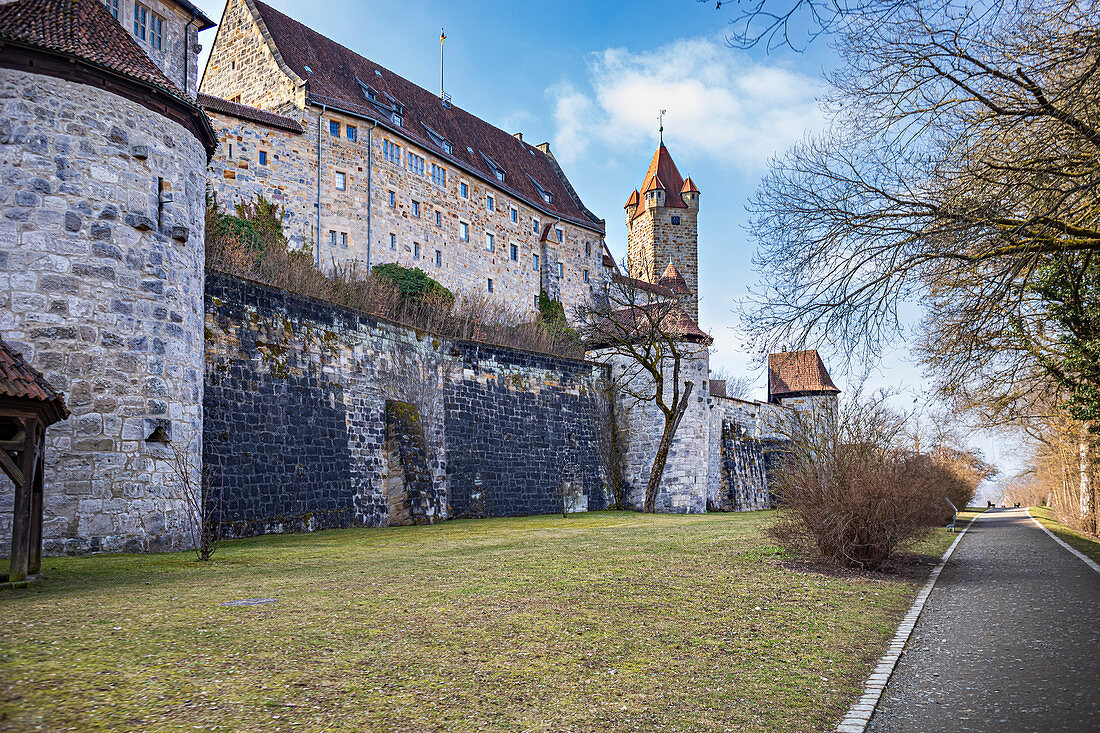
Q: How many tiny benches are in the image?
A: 2